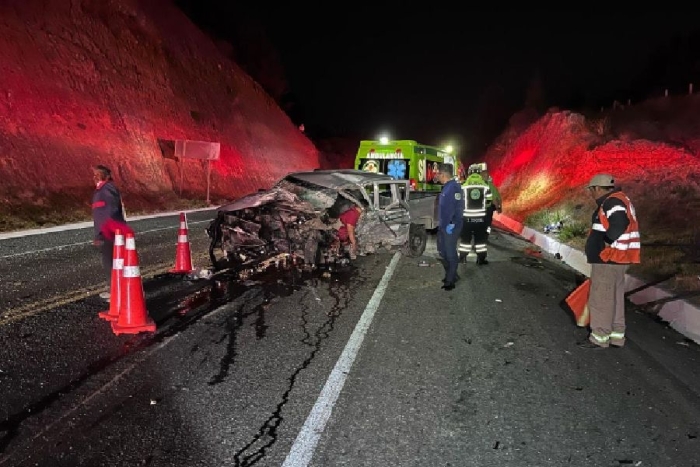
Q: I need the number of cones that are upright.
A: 3